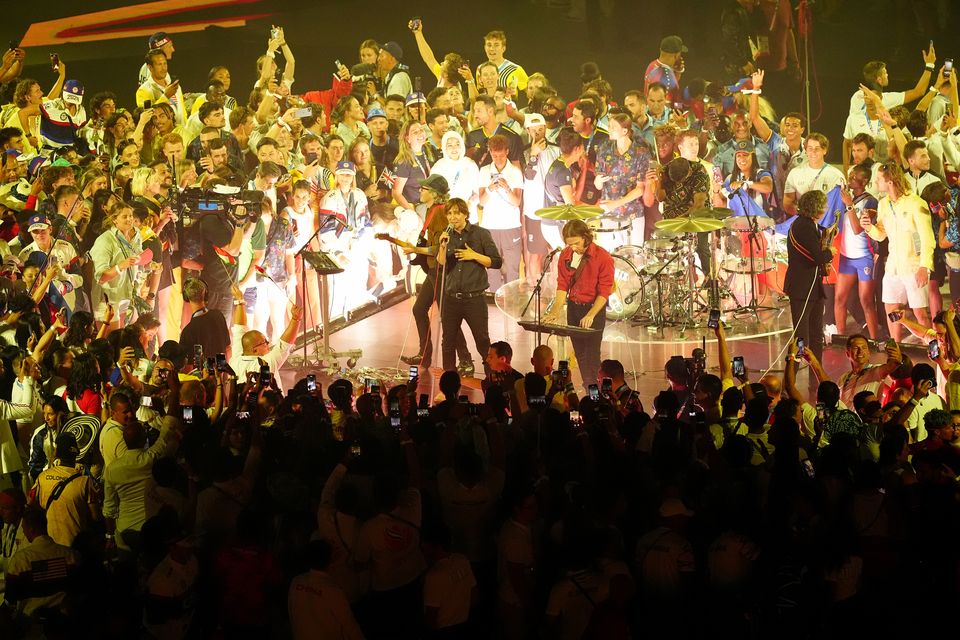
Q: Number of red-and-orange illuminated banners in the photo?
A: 1